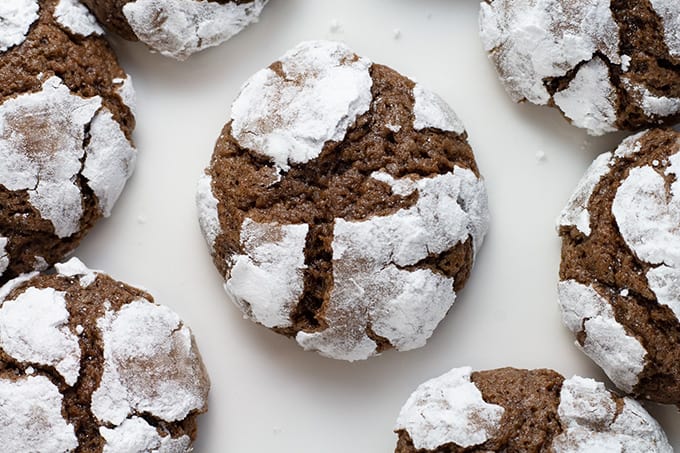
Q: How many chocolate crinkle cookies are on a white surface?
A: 7